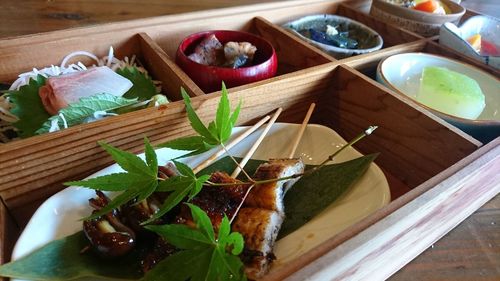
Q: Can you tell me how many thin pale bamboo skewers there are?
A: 3